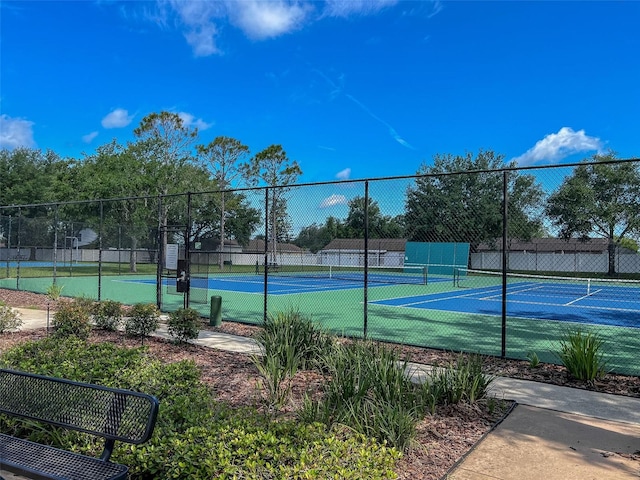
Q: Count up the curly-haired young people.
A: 0